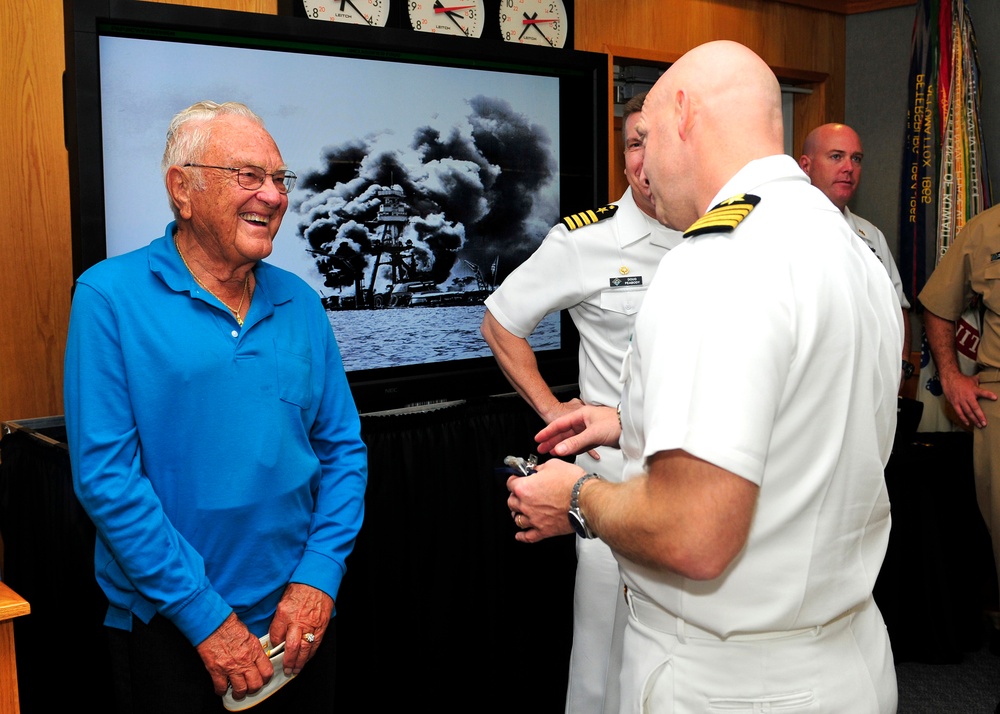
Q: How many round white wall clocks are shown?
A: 3